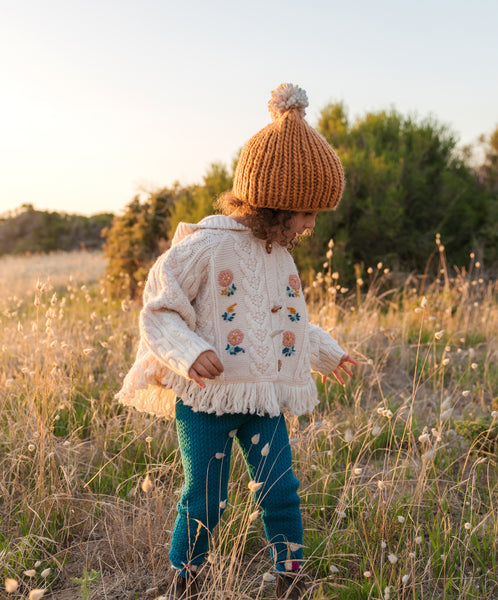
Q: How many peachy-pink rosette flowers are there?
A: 4